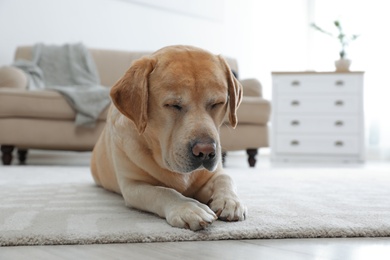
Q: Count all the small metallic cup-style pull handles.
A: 8